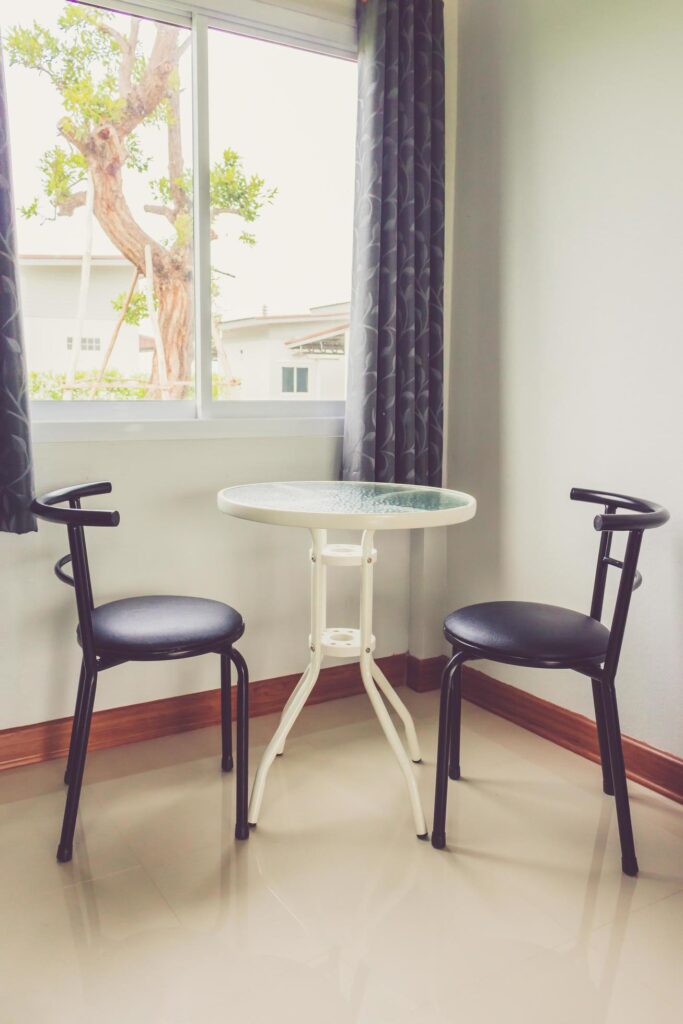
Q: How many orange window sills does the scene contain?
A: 0